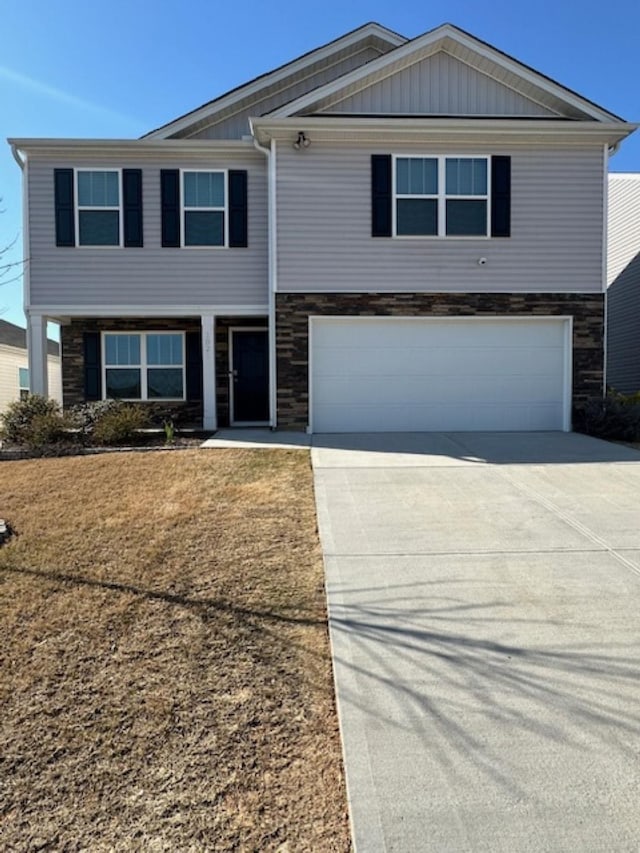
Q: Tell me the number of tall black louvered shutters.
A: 8